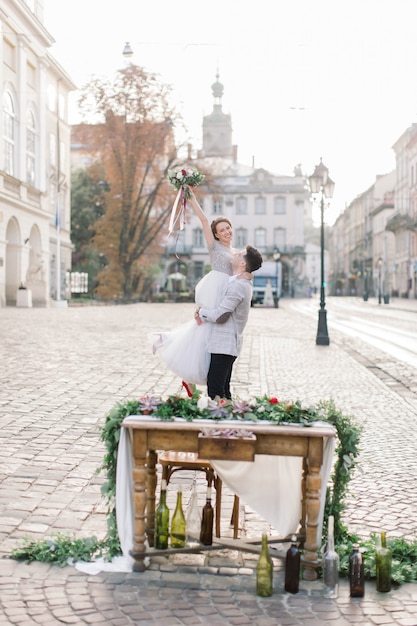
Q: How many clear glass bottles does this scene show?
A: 2